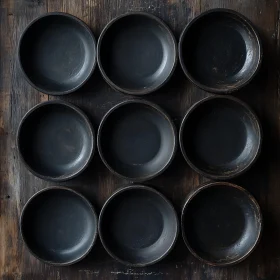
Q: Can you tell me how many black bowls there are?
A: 9